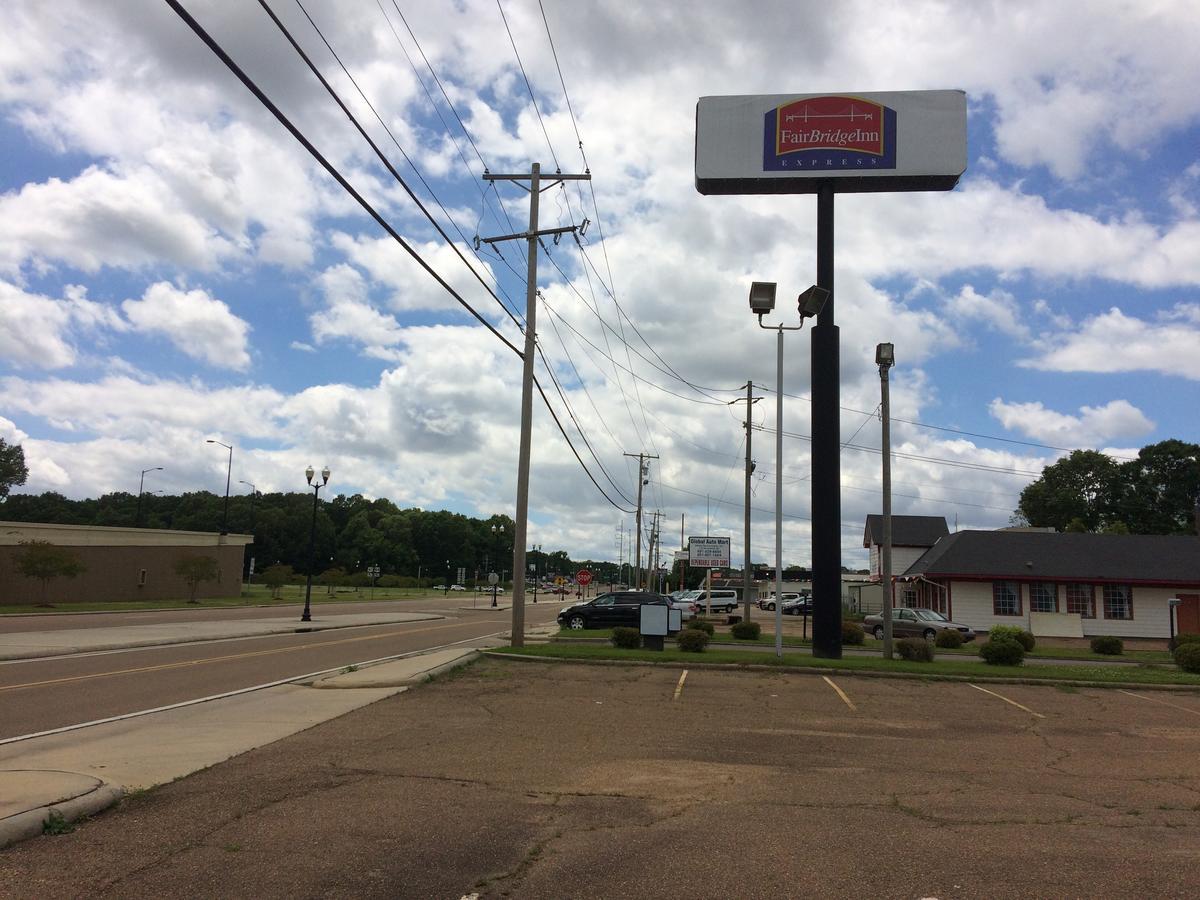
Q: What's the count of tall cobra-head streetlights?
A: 4